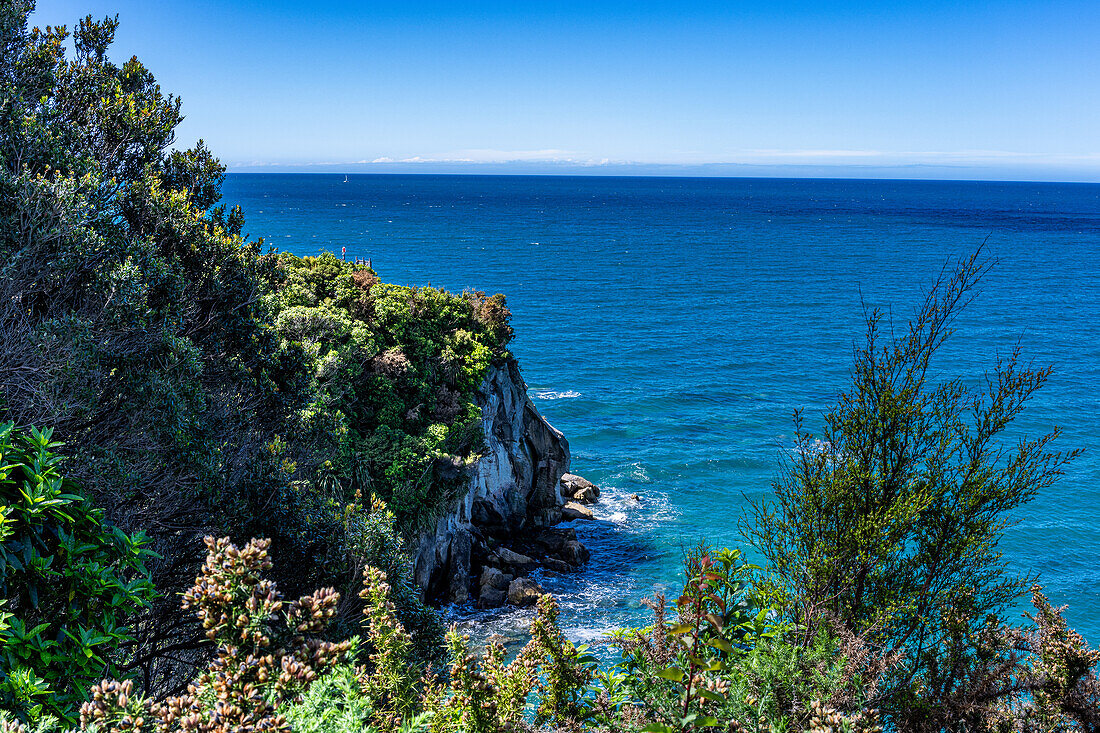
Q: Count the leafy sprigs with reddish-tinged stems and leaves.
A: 1